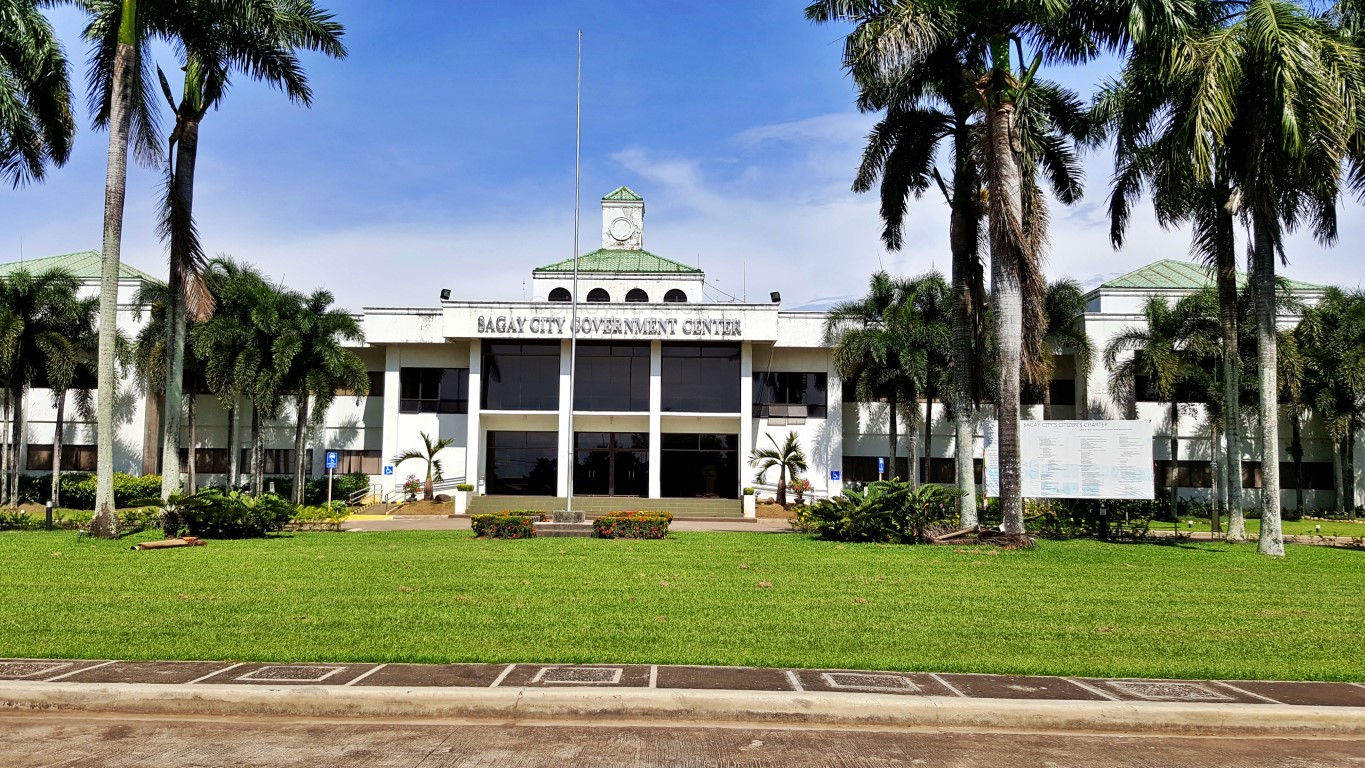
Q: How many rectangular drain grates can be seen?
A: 5